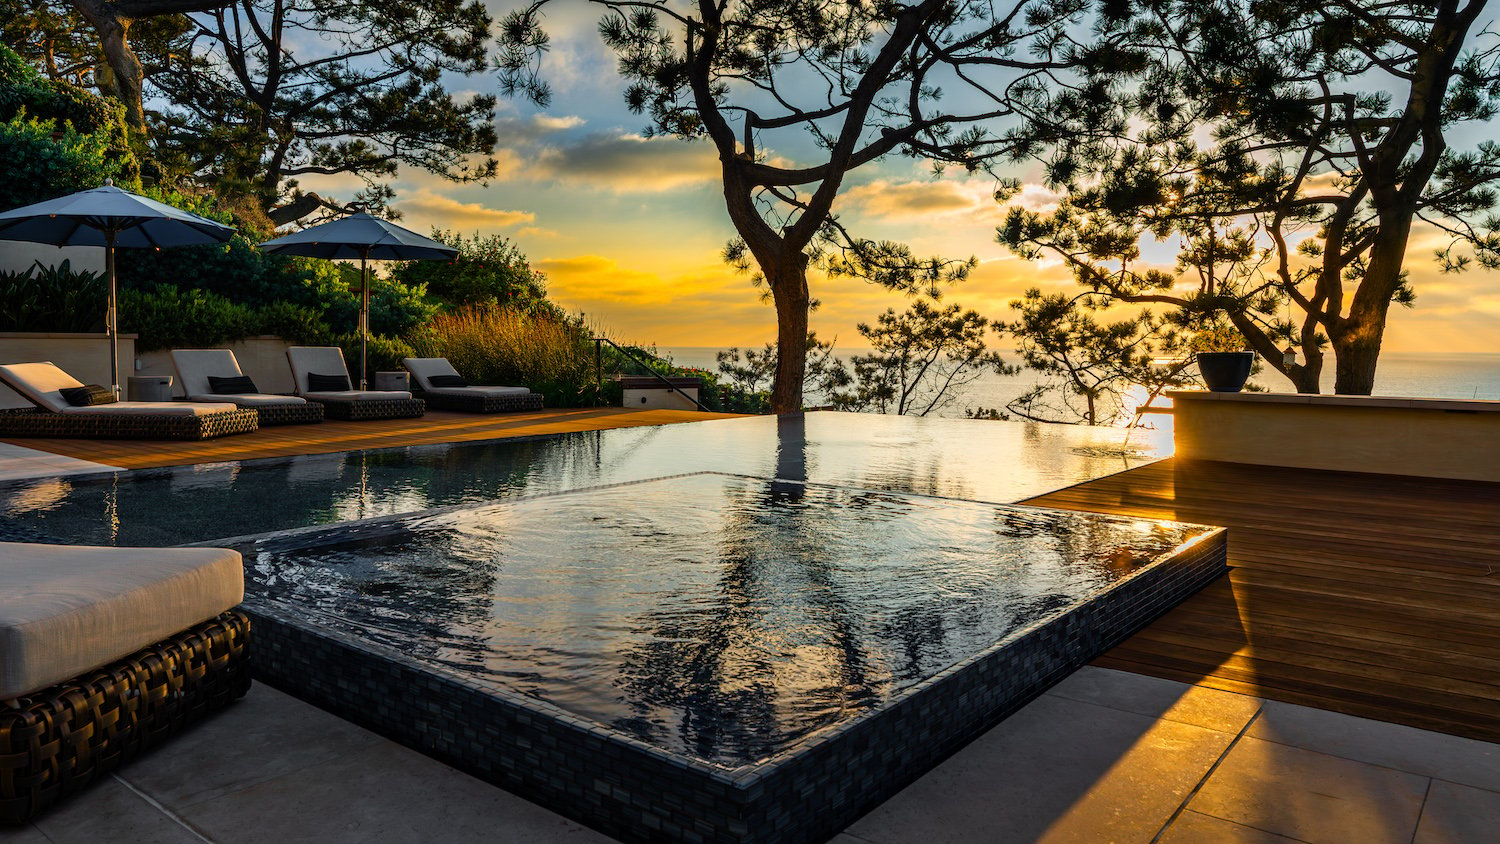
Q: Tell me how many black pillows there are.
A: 4